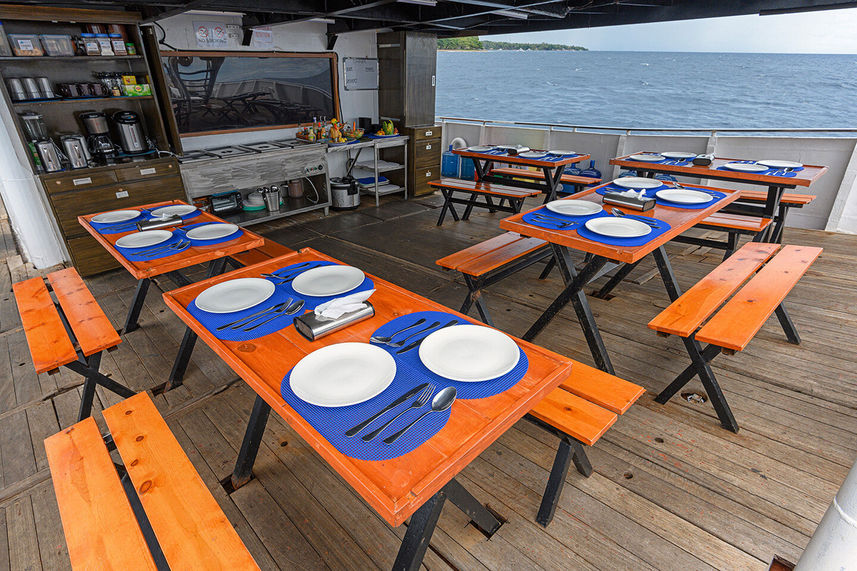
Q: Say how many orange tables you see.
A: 5